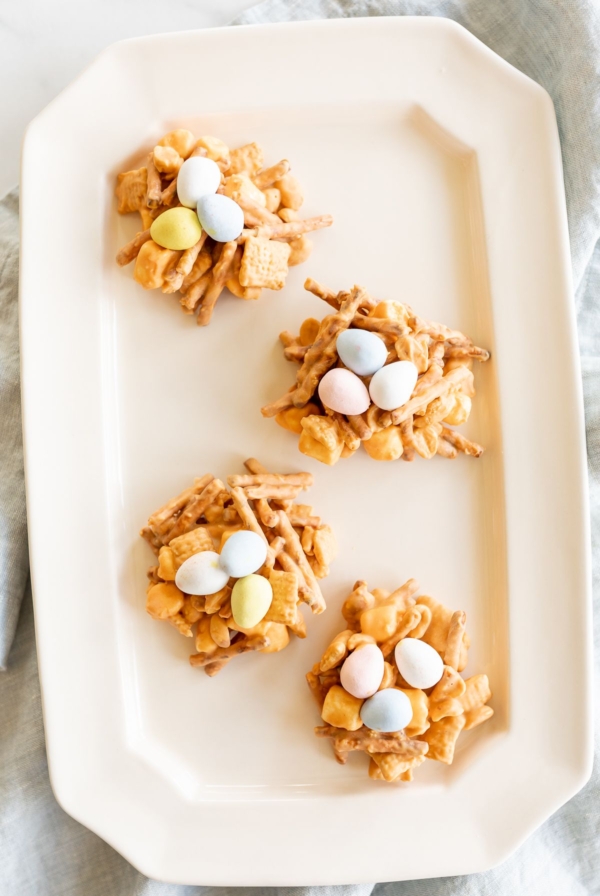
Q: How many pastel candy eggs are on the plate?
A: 12